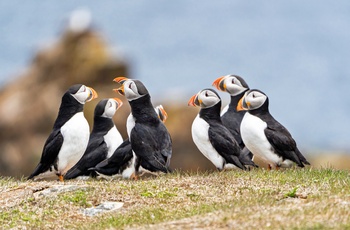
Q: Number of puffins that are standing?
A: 7